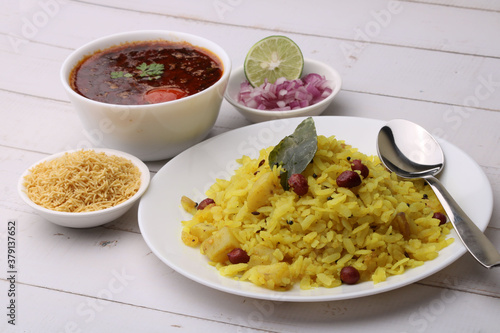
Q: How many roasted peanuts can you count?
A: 7